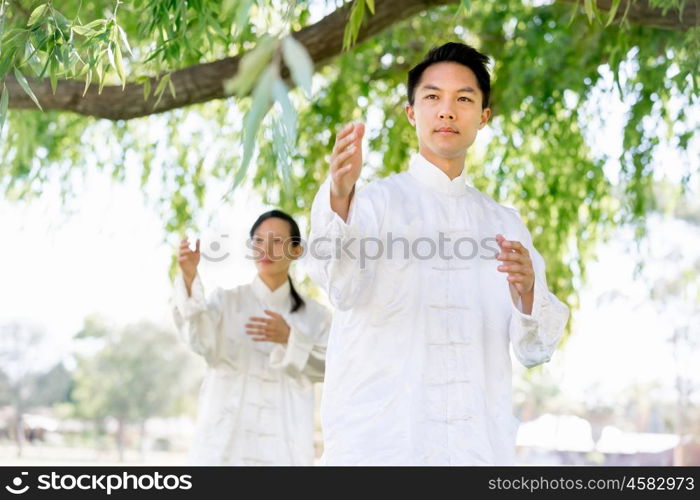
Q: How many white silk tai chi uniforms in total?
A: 2